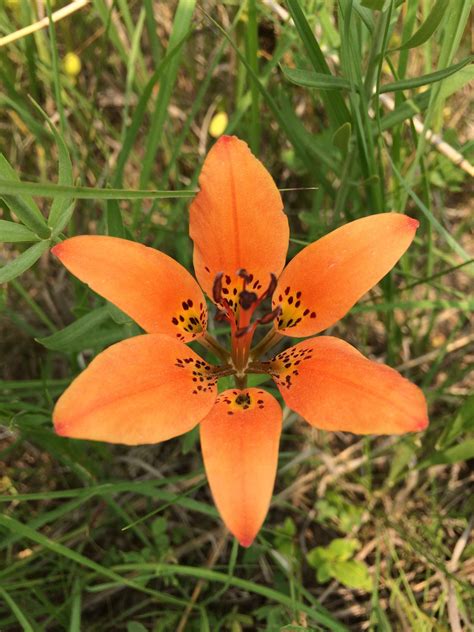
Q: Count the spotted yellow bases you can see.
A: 6